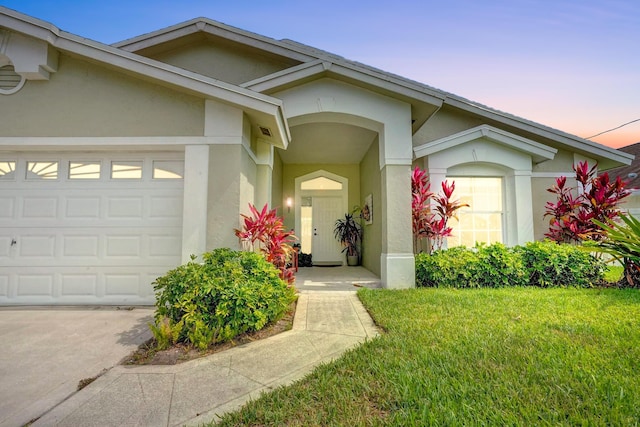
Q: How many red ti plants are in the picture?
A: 3